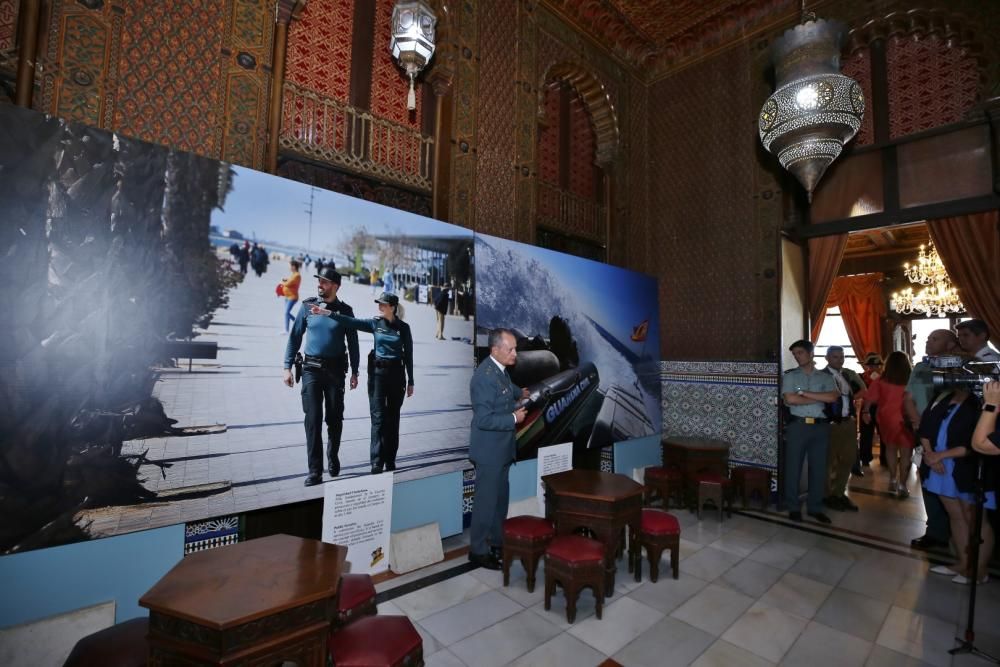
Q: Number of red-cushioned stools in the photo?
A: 9